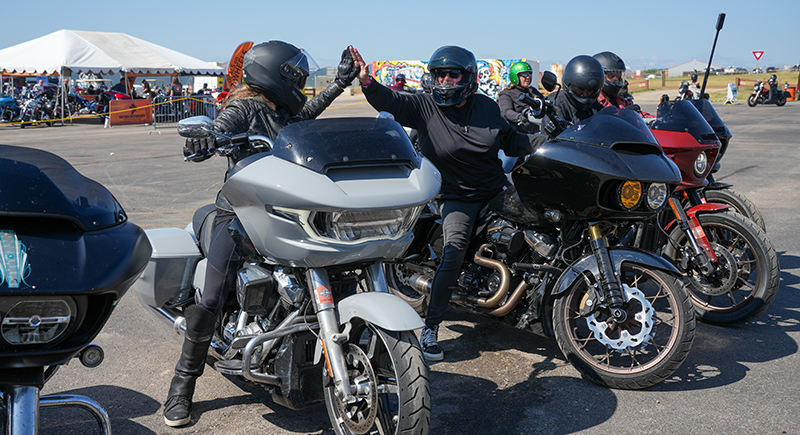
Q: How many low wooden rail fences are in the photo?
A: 2